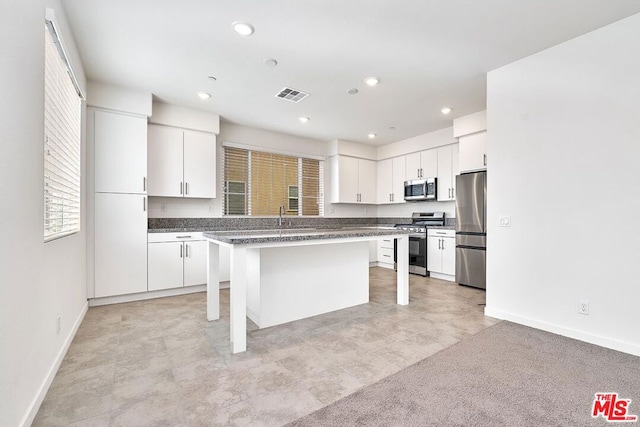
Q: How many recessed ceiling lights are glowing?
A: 6